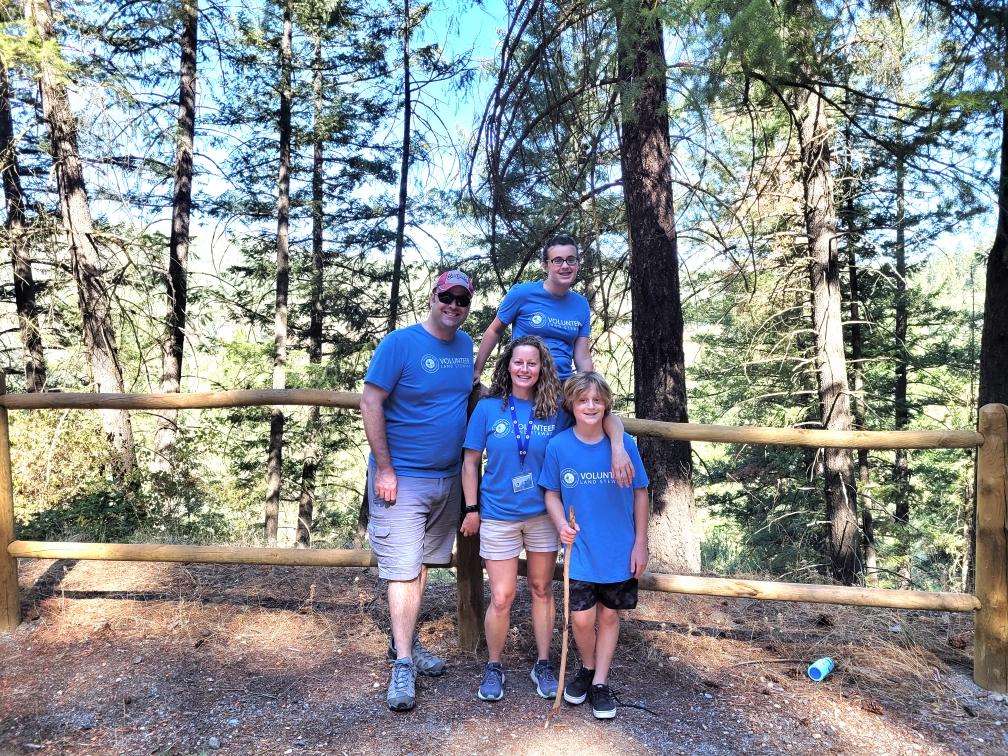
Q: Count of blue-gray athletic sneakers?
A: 4